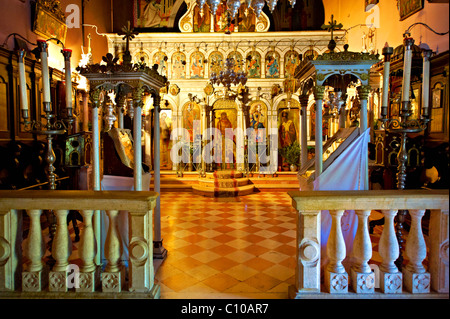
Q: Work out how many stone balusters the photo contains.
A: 8